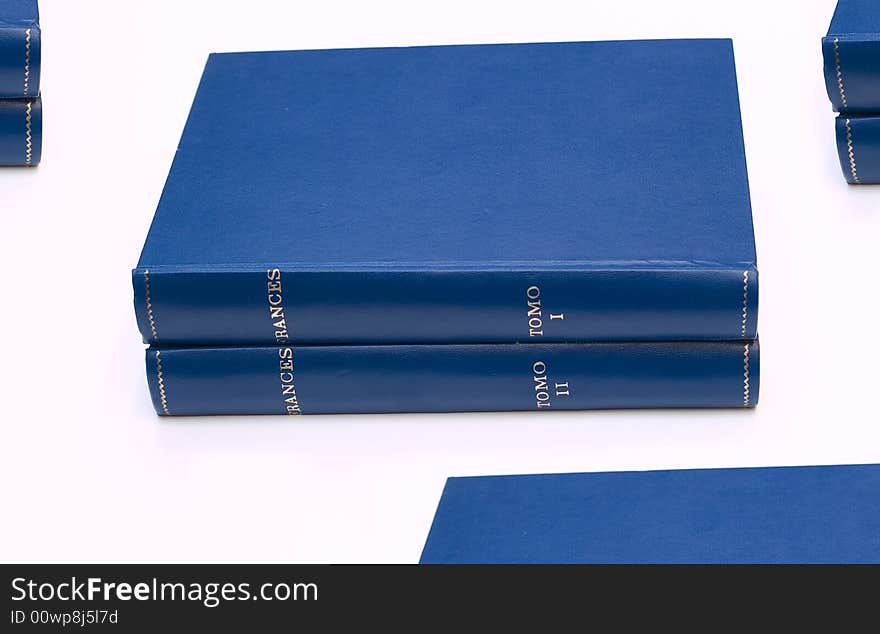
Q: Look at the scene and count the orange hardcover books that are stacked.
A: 0